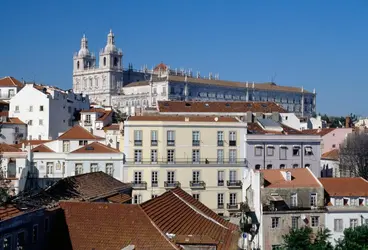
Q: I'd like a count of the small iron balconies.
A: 5